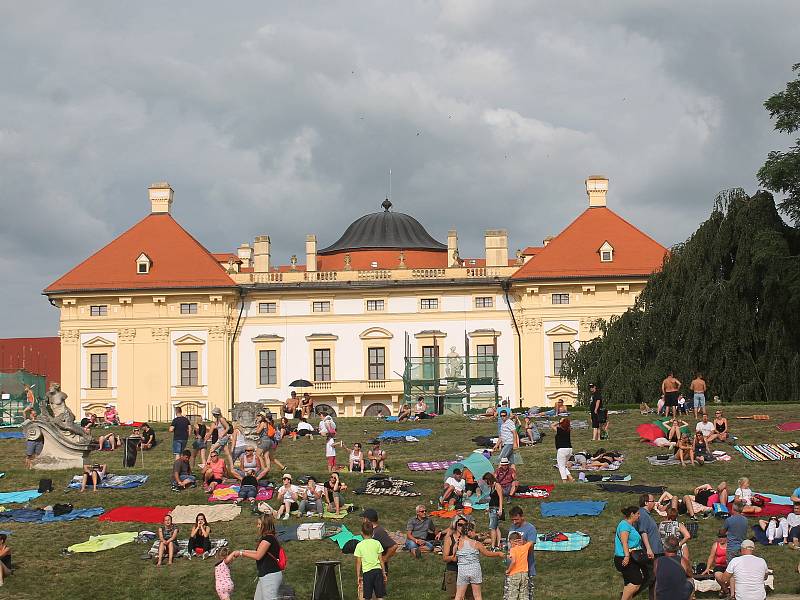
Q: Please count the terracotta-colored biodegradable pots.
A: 0